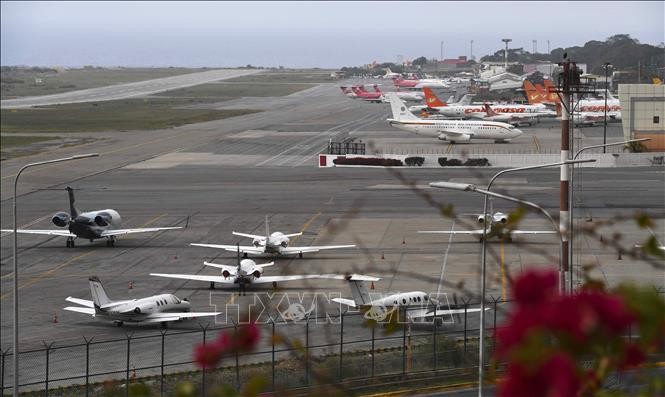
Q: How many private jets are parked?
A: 6